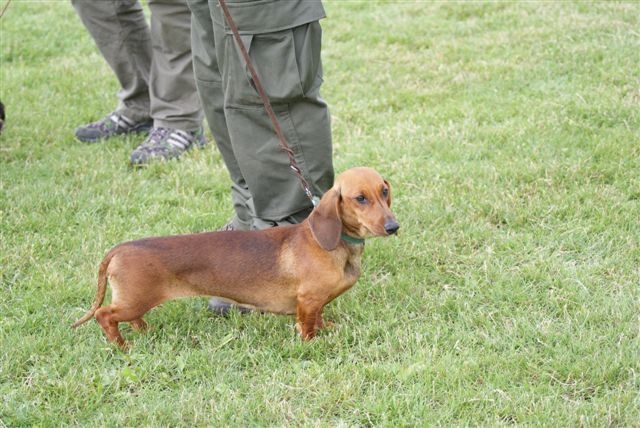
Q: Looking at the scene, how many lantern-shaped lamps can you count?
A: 0